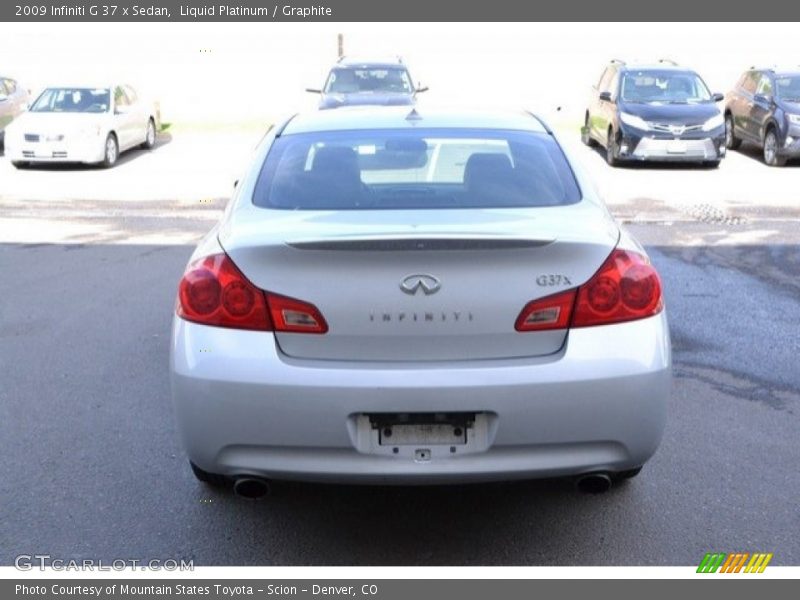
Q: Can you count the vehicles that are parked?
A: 6